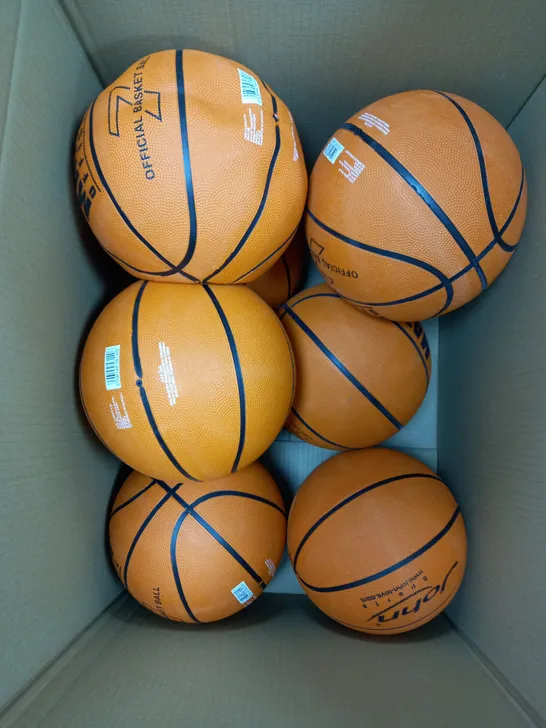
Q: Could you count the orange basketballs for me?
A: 7